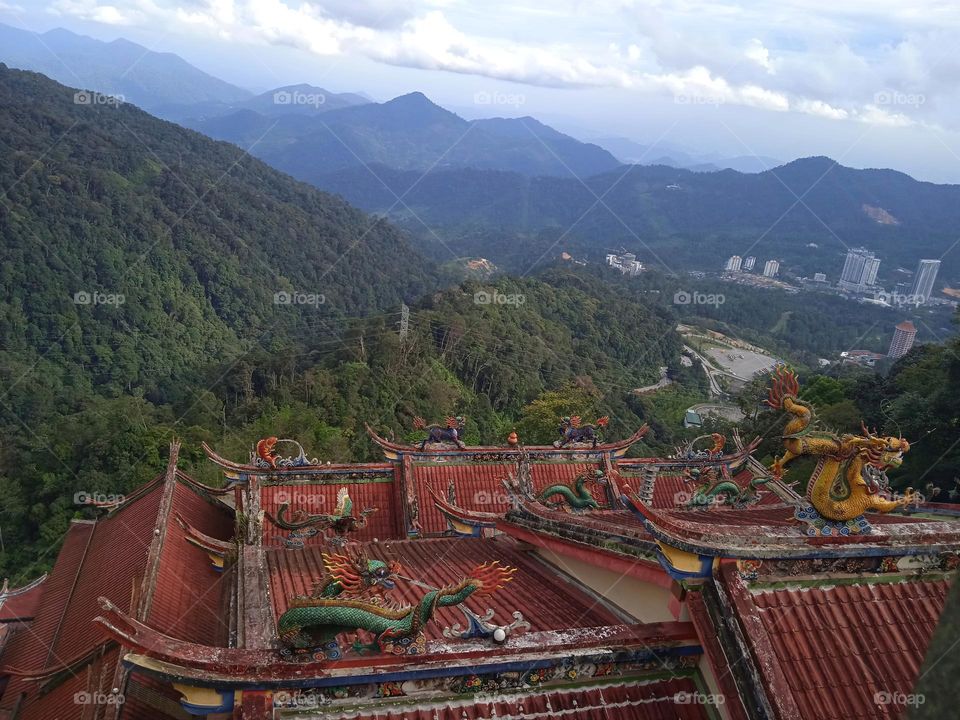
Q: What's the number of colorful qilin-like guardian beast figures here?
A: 2